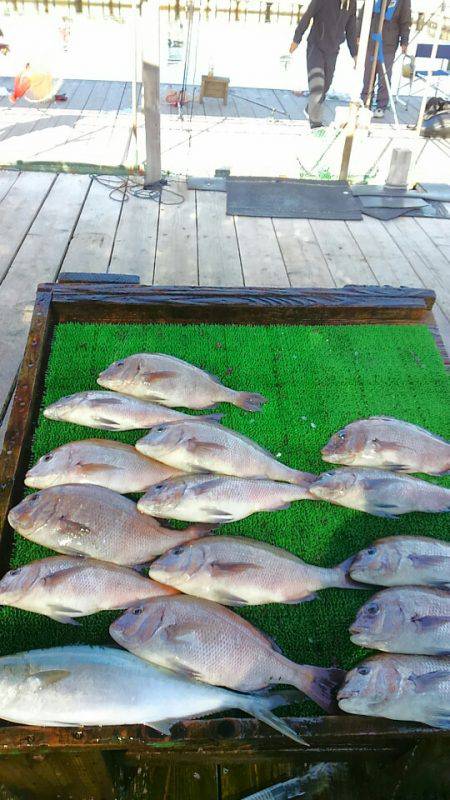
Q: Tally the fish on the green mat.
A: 15